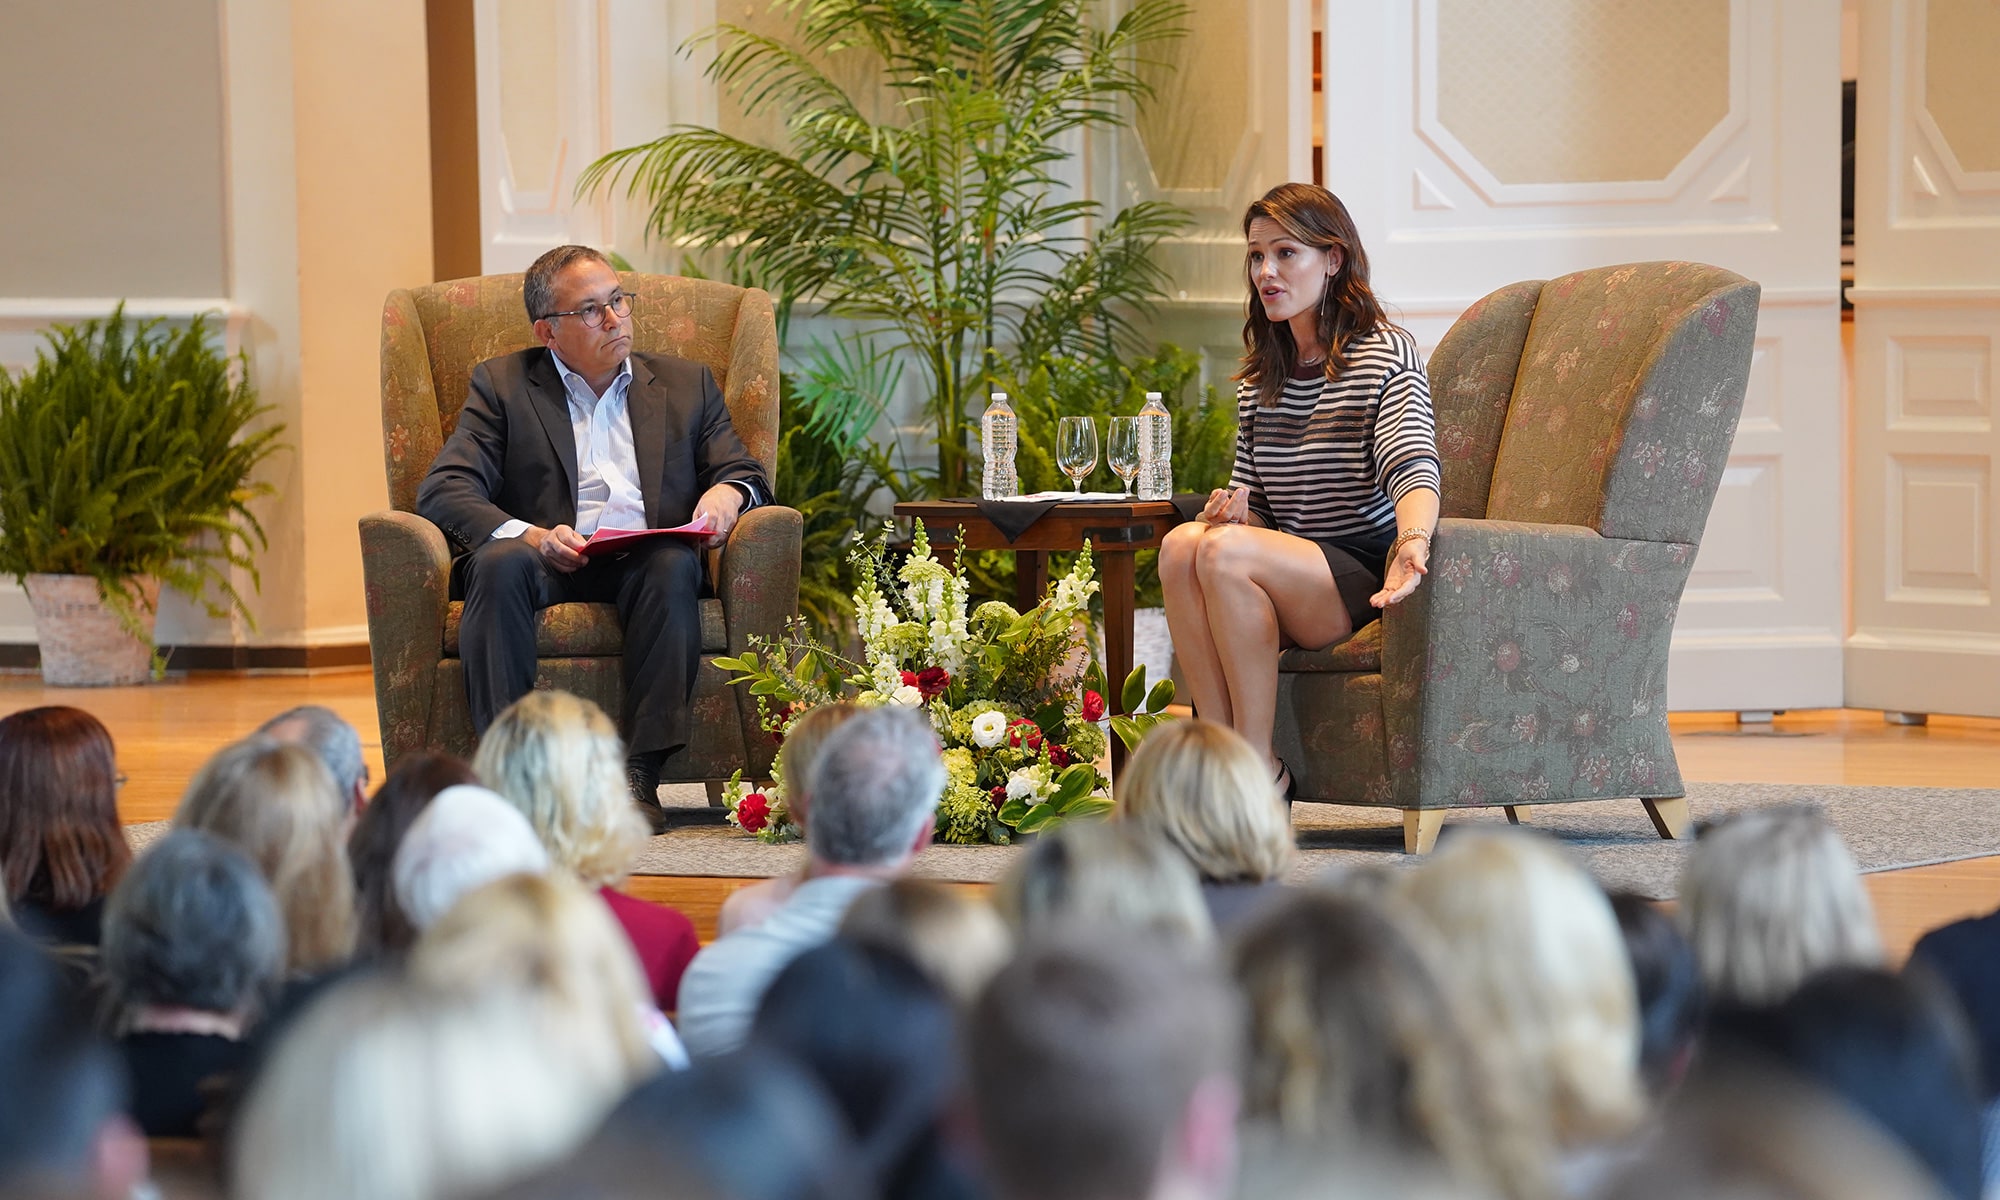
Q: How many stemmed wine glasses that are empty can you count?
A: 2